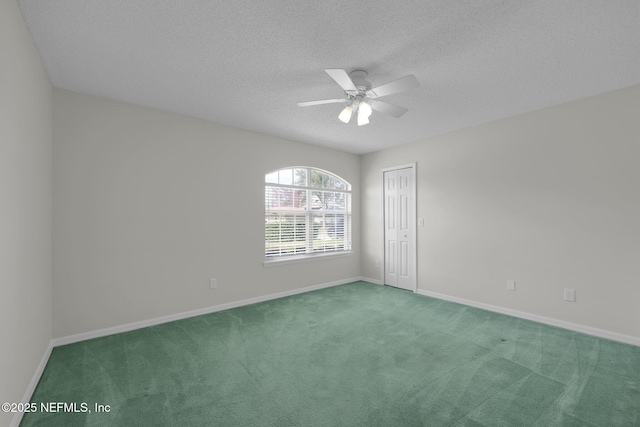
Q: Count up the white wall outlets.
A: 3